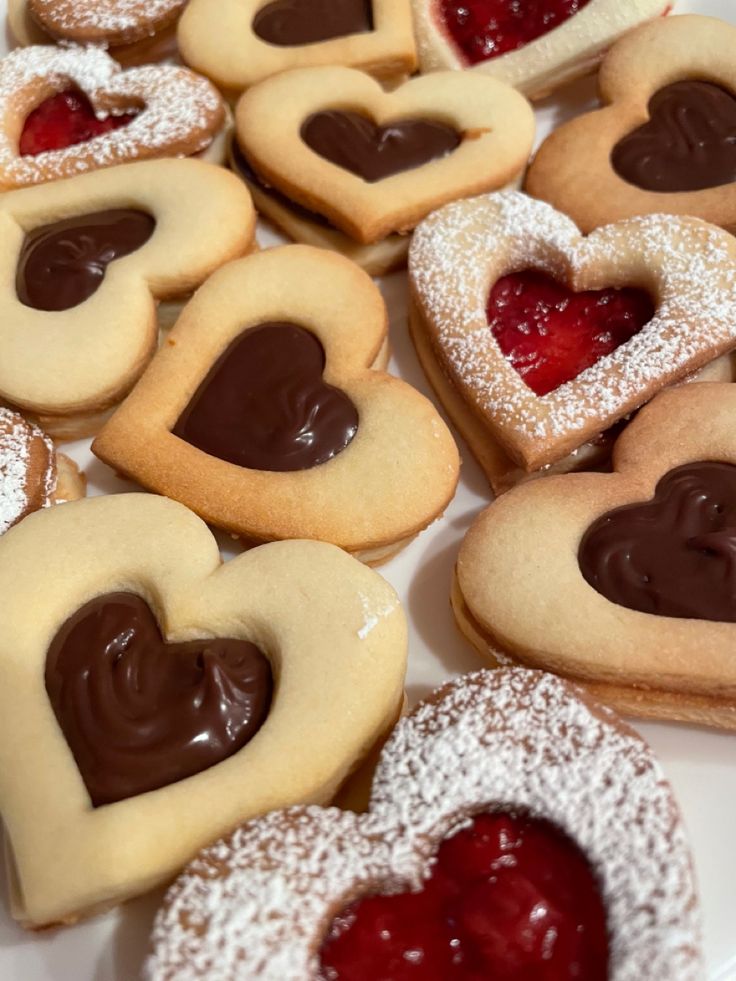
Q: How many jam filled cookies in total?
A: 4